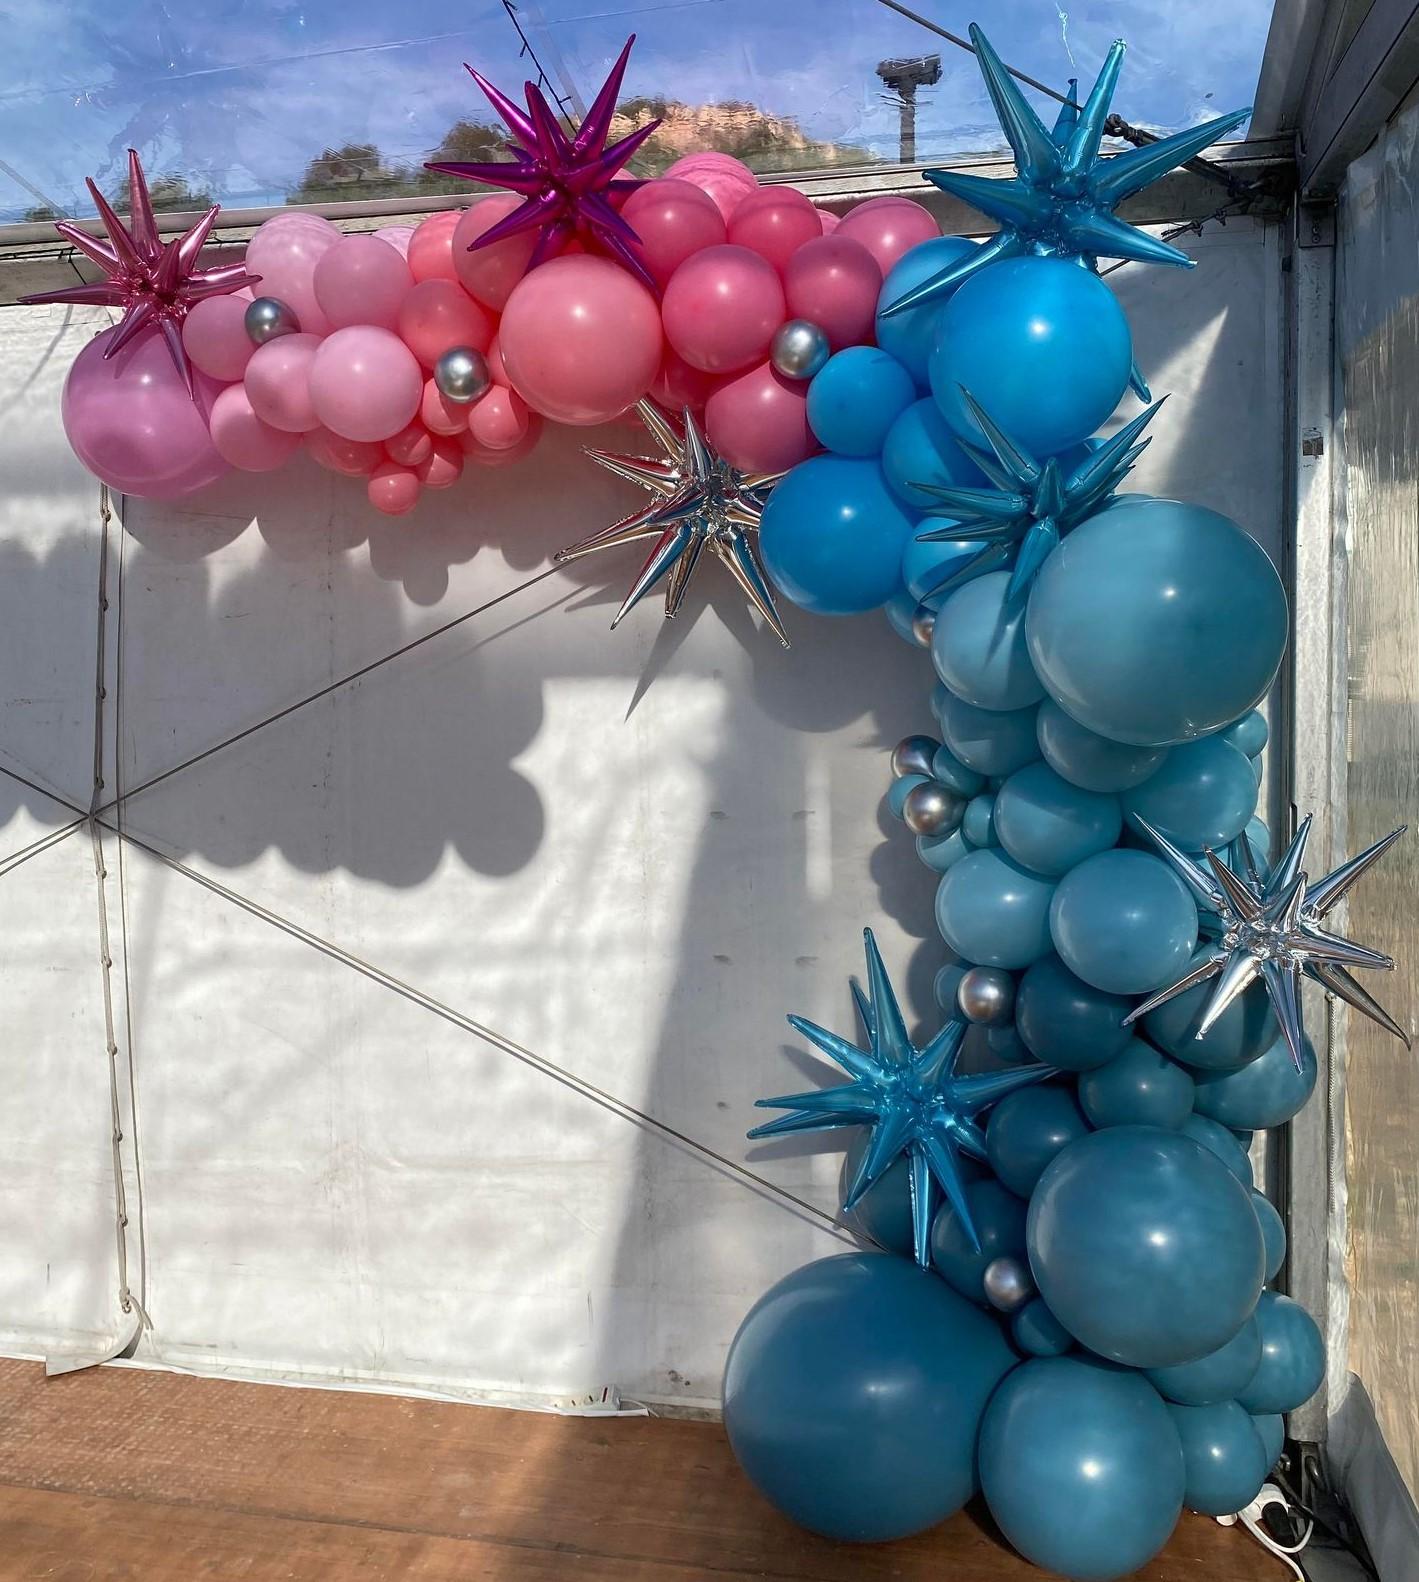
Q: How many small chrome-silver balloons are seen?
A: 8